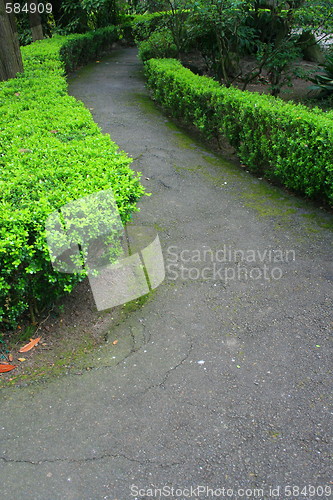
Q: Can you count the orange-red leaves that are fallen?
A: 2